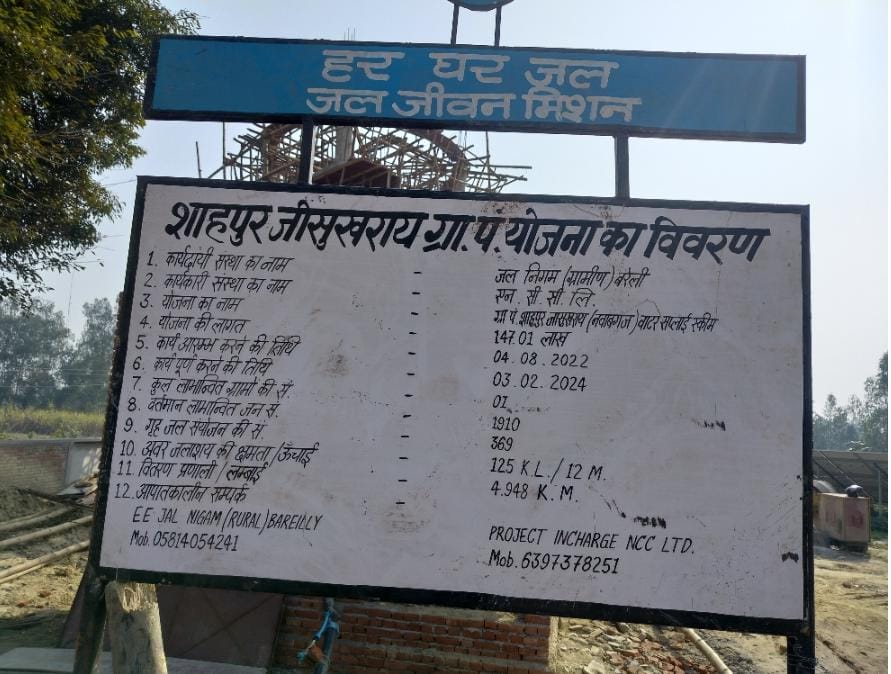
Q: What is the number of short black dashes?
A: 12